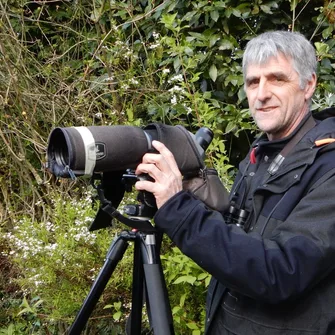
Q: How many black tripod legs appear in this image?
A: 3